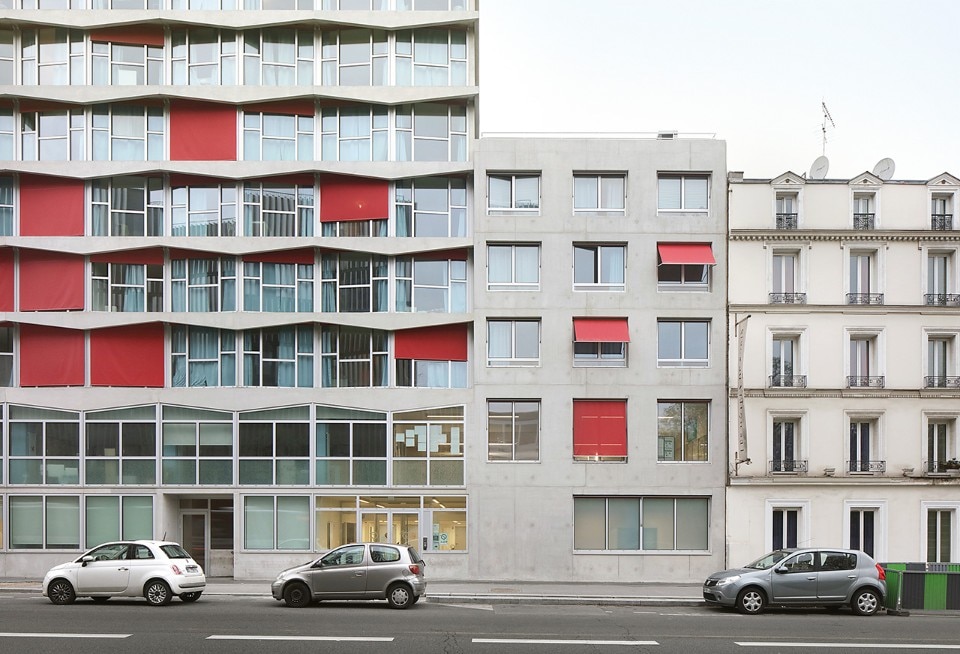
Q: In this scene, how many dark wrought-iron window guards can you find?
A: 12